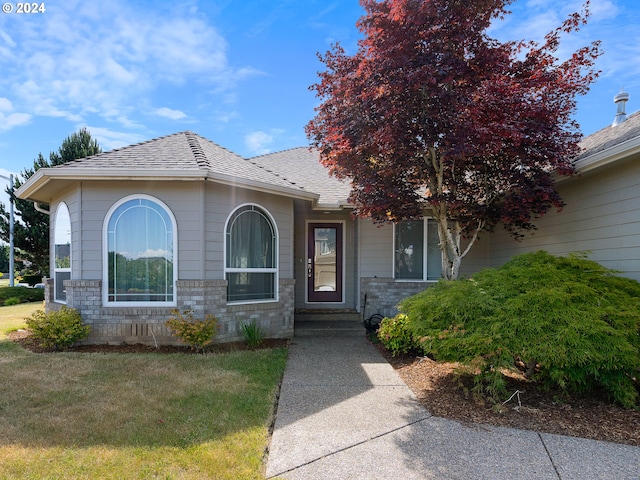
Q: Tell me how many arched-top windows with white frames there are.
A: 3